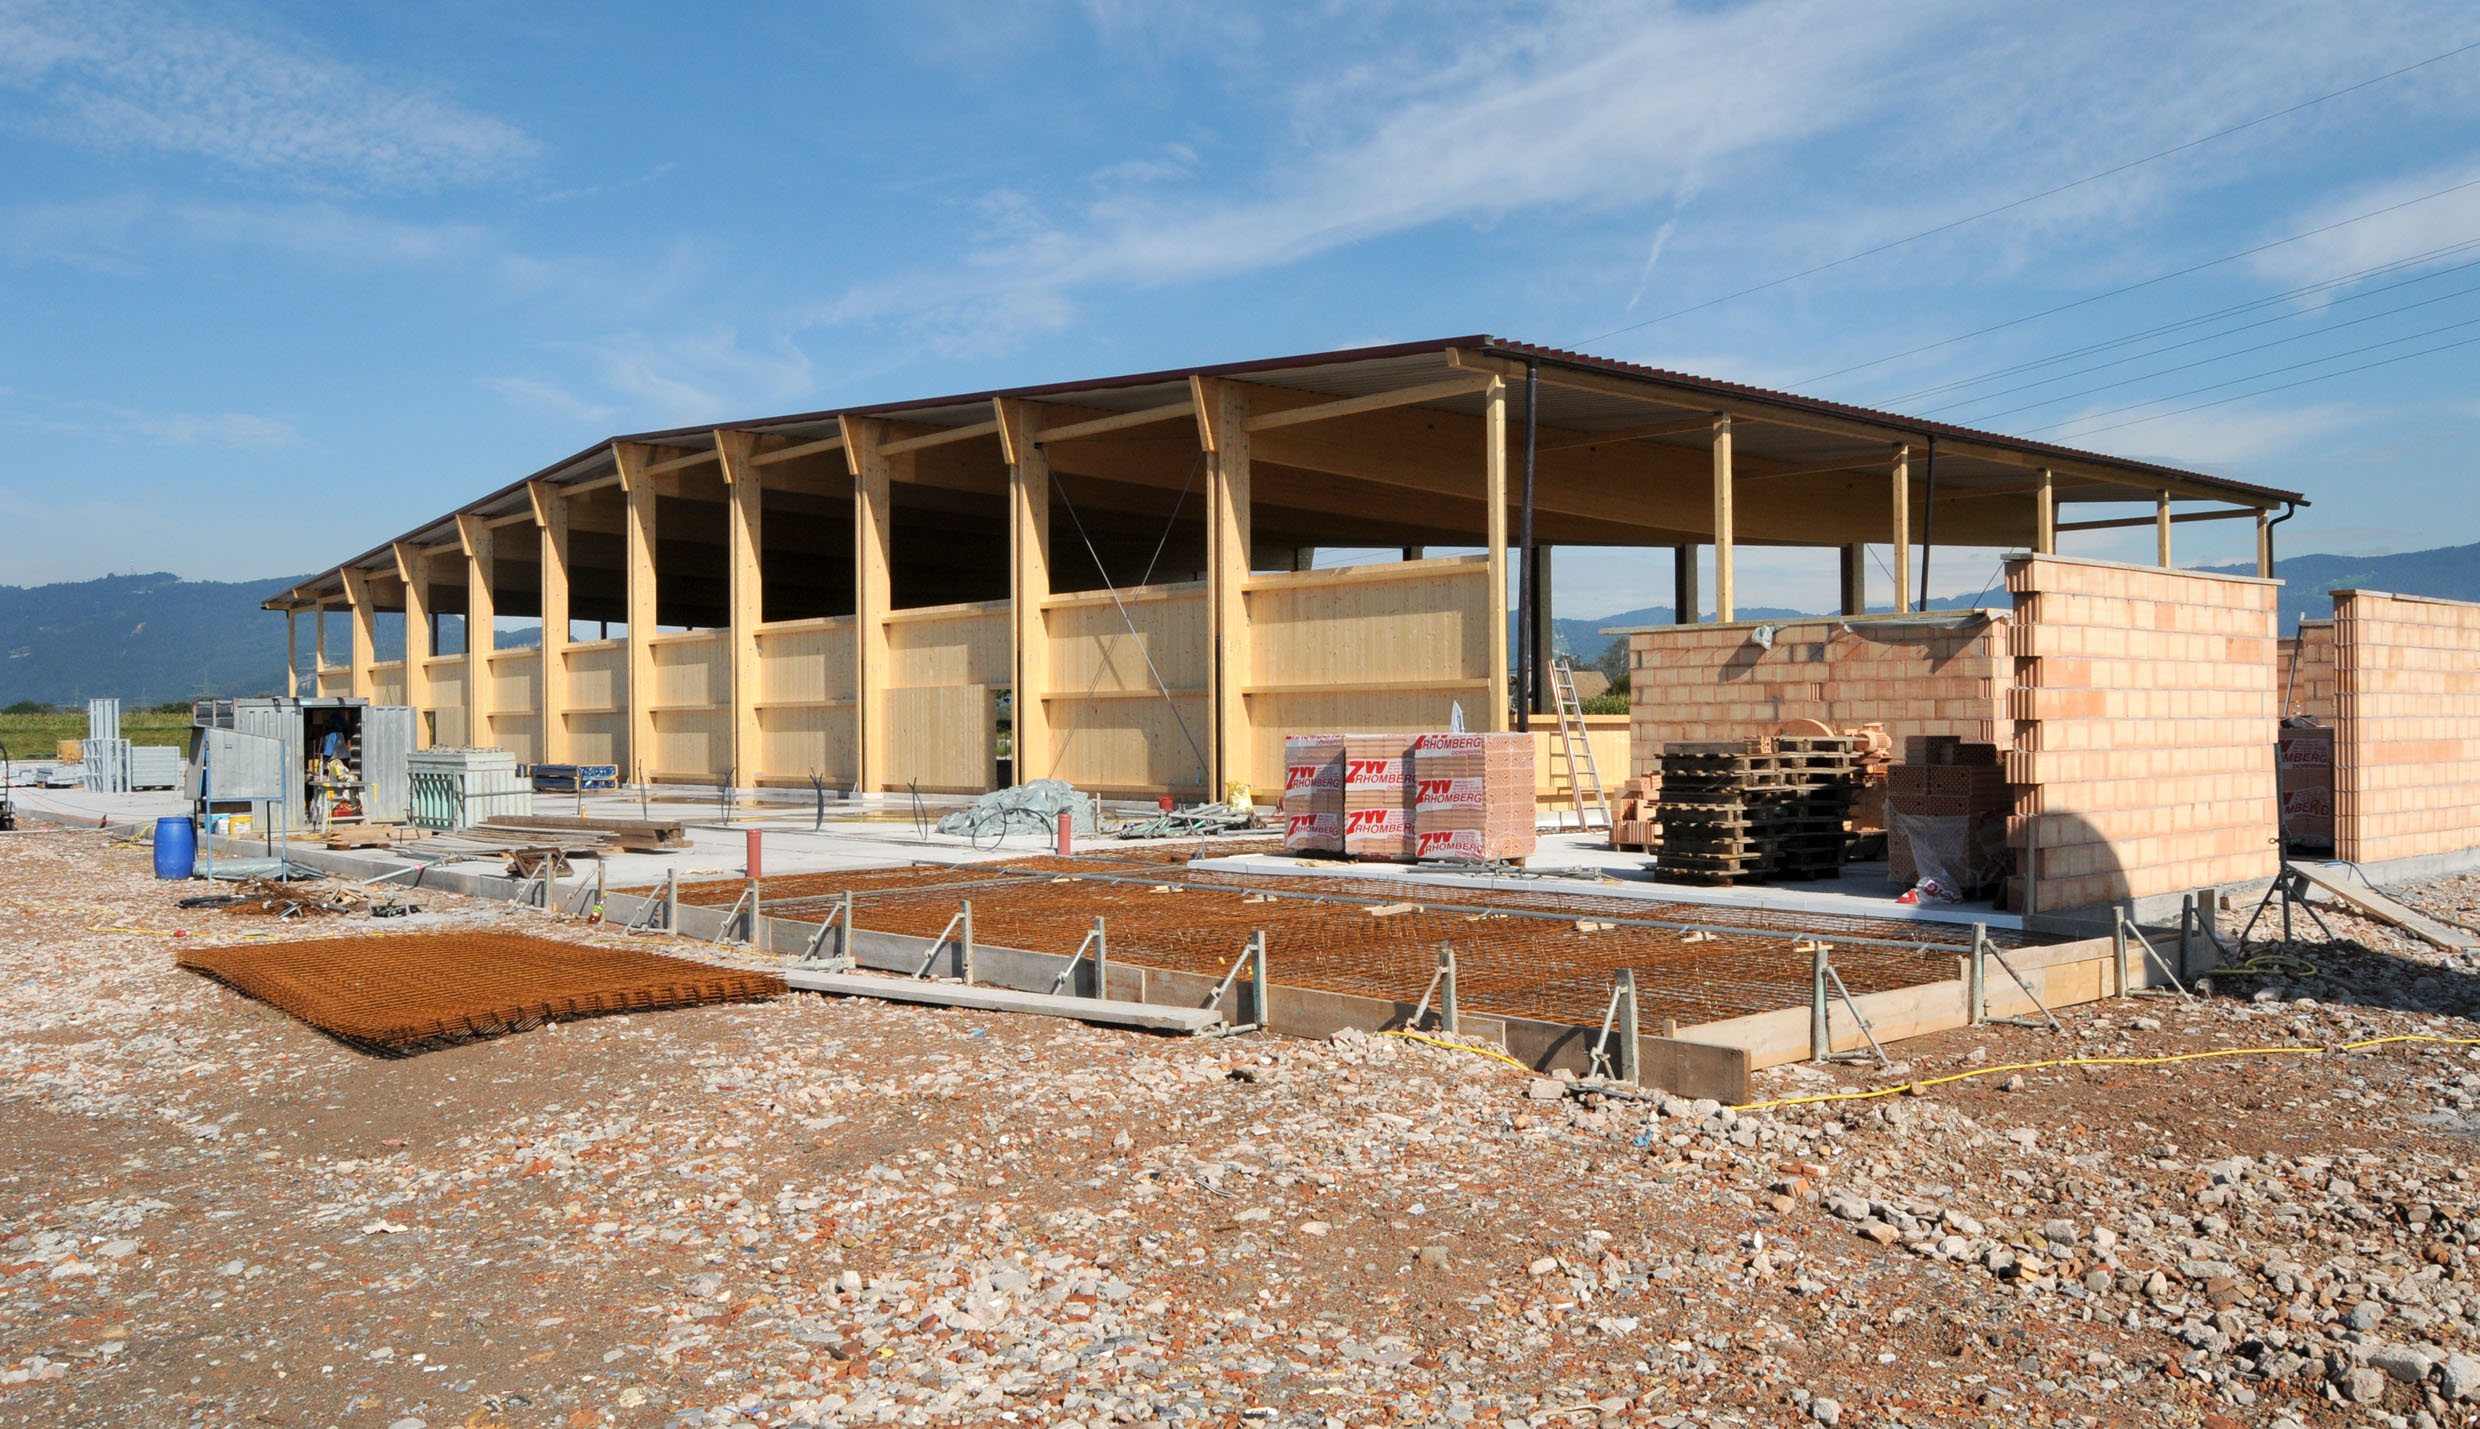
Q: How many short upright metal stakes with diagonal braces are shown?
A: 14